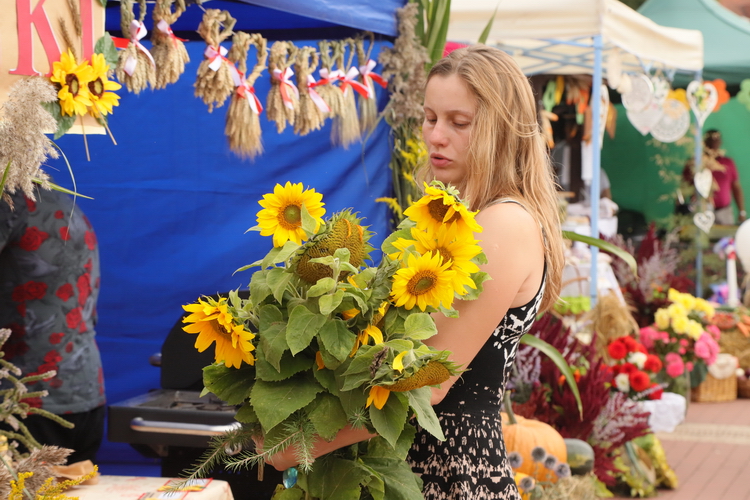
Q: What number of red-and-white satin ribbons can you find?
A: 9